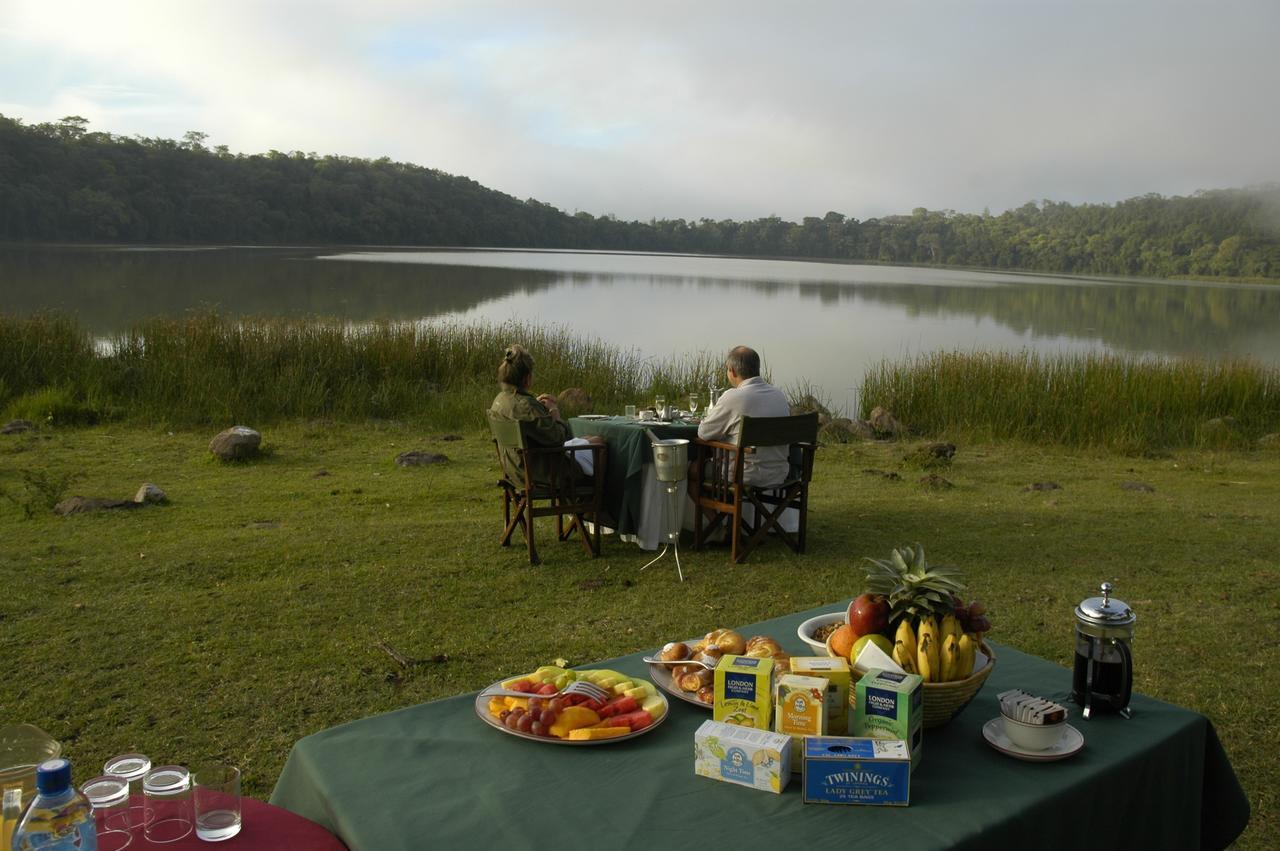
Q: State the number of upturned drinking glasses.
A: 3